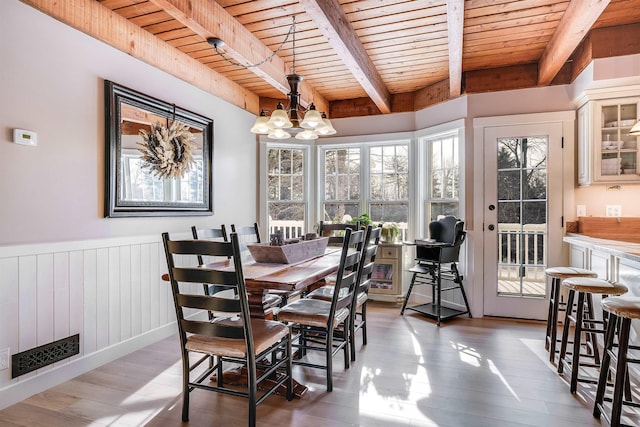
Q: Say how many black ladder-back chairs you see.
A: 6